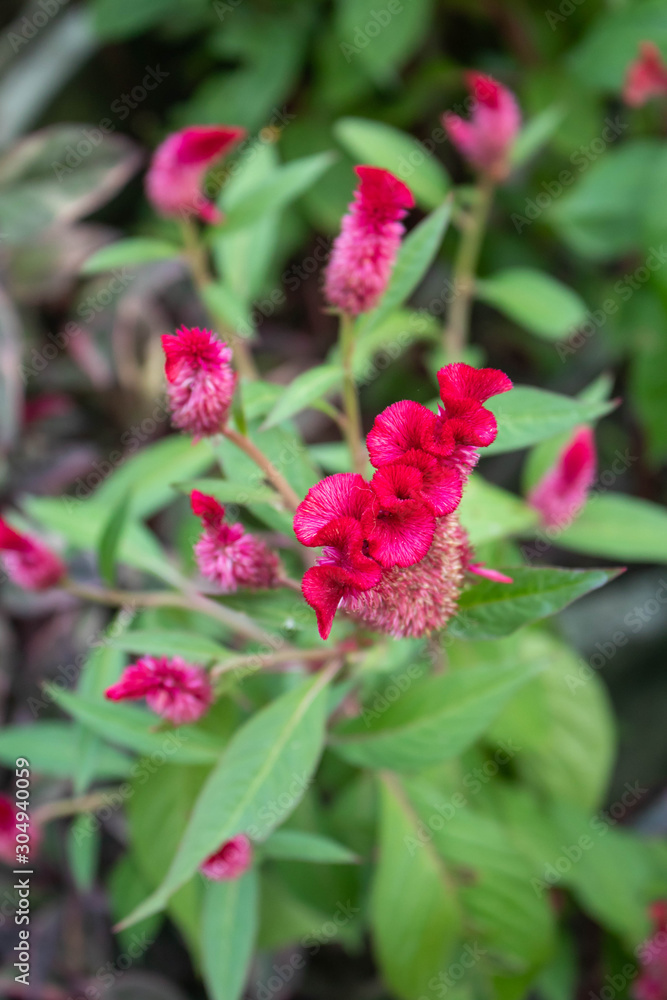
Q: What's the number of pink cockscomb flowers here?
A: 13